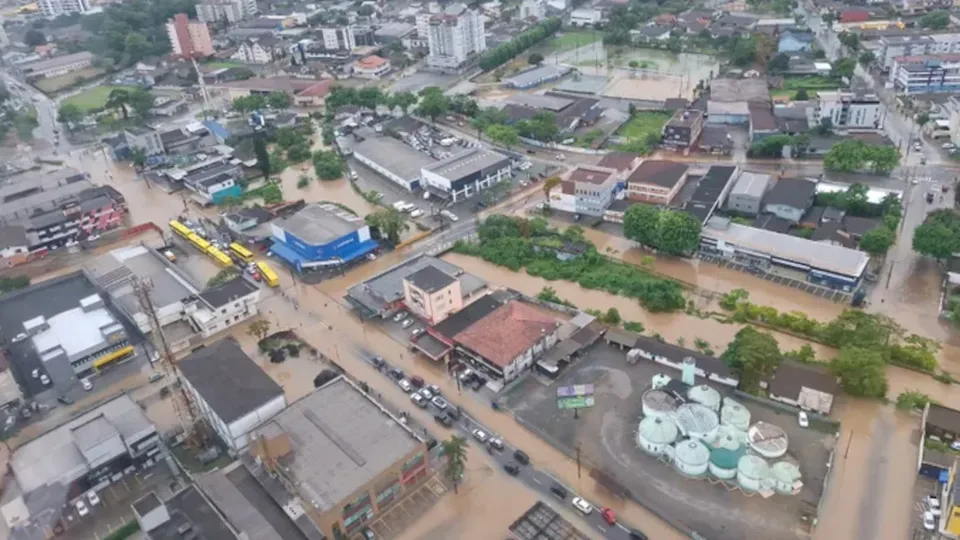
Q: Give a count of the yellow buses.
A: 5